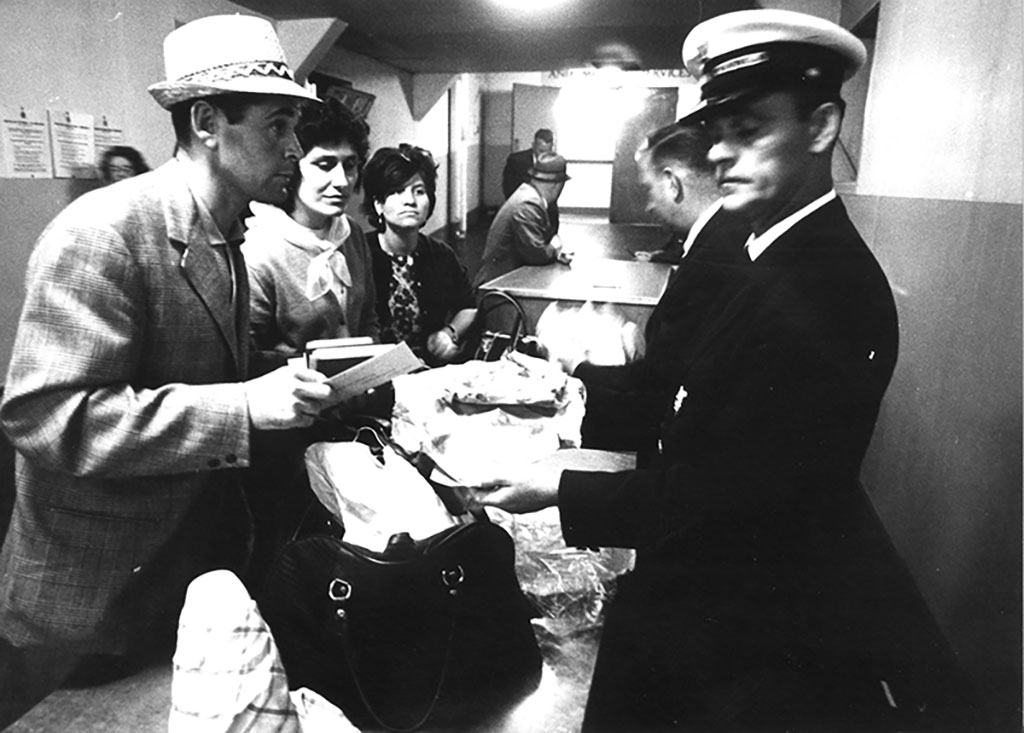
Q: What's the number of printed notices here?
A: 3